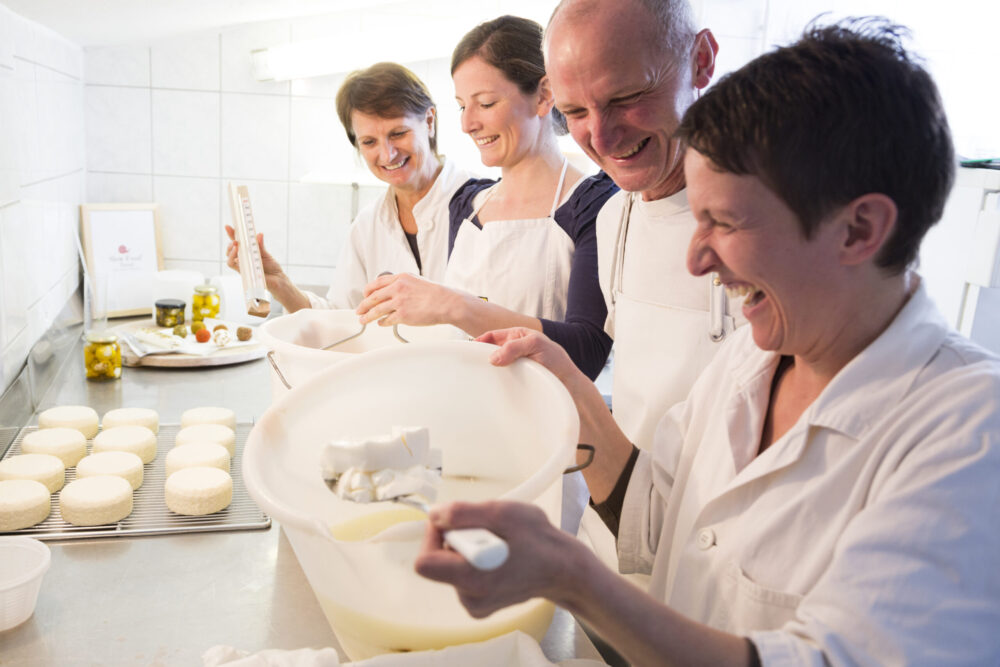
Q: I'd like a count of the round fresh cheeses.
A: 12